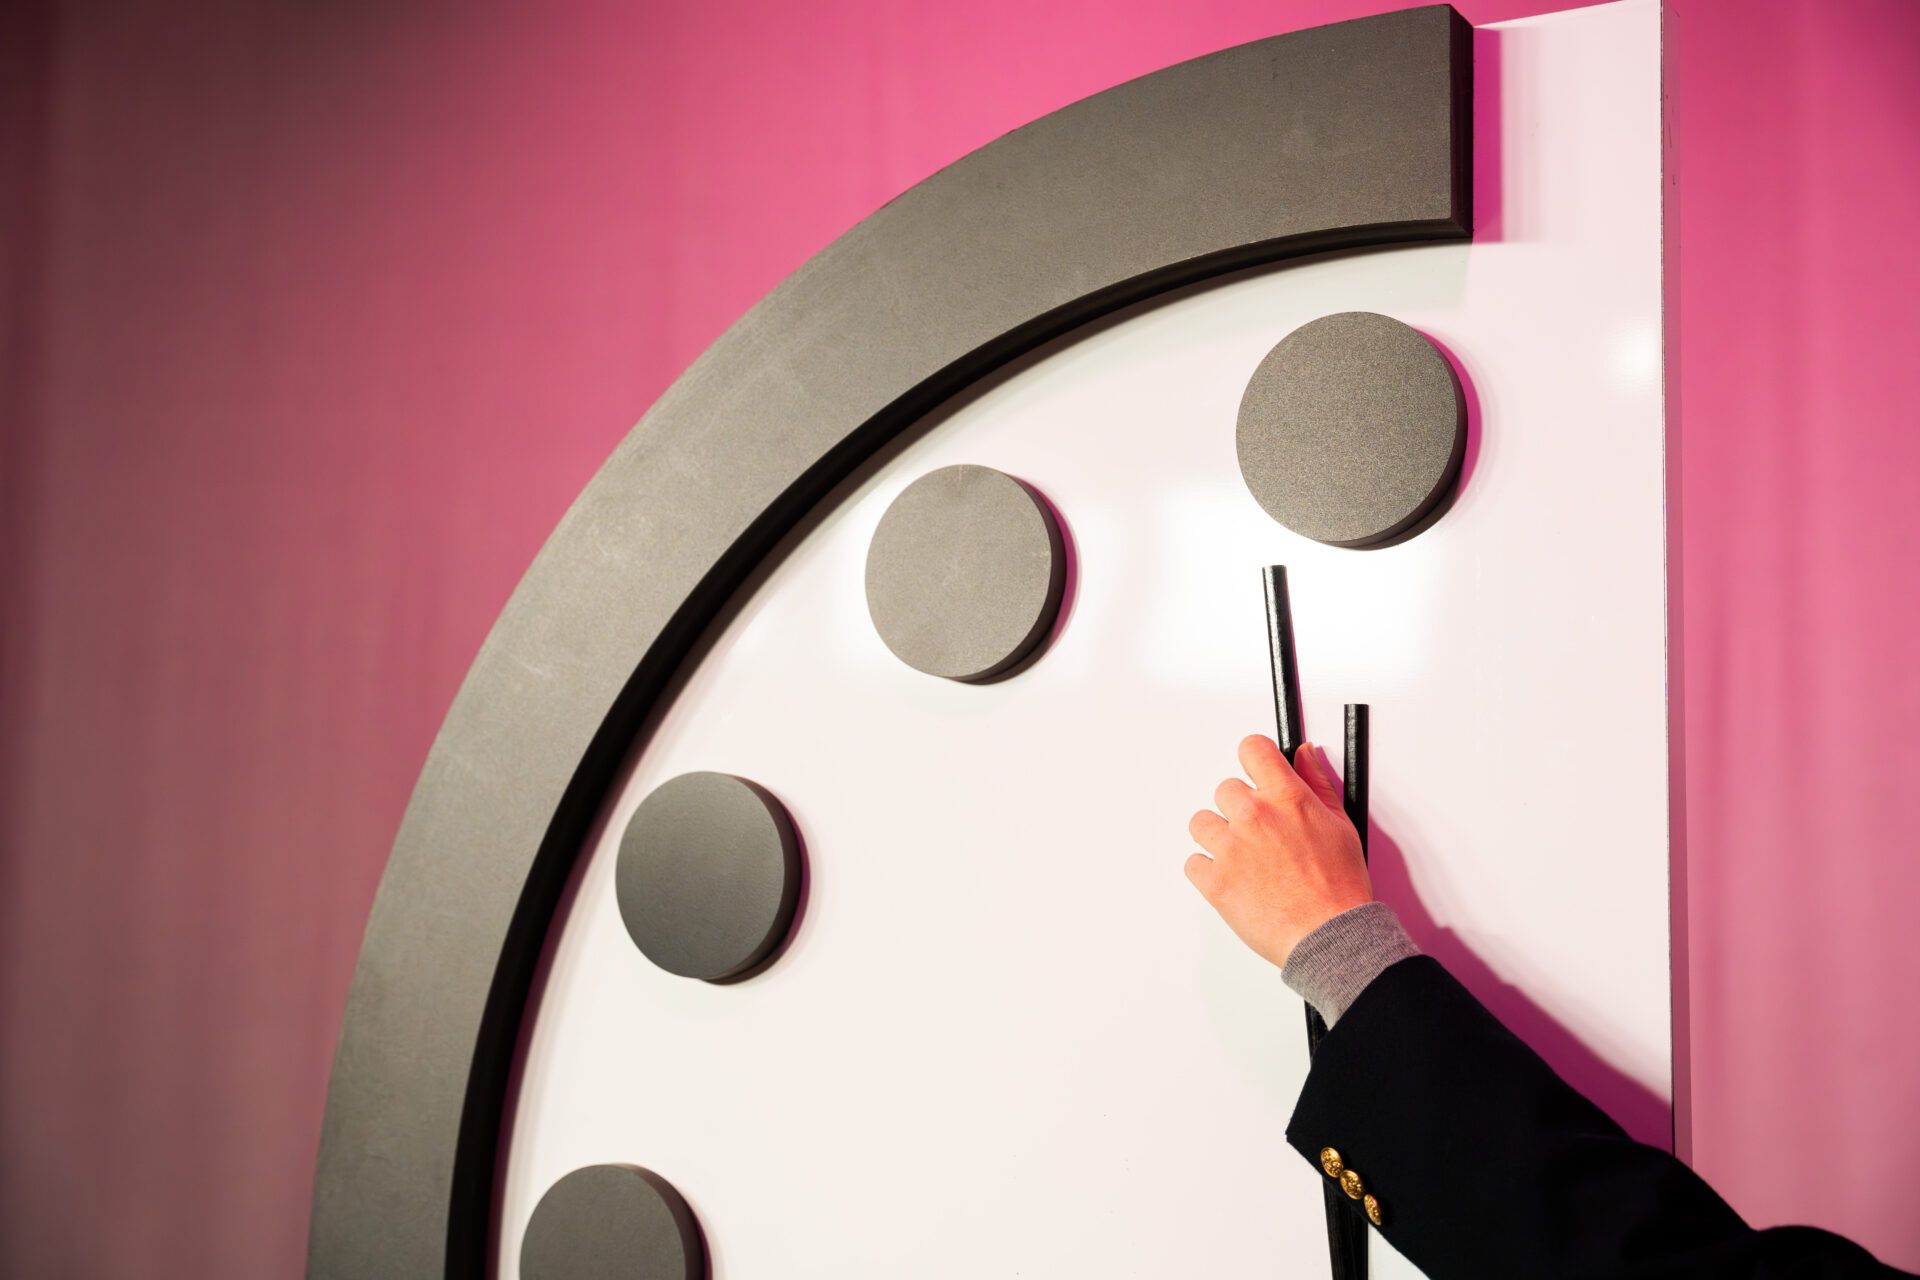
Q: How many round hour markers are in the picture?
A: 4